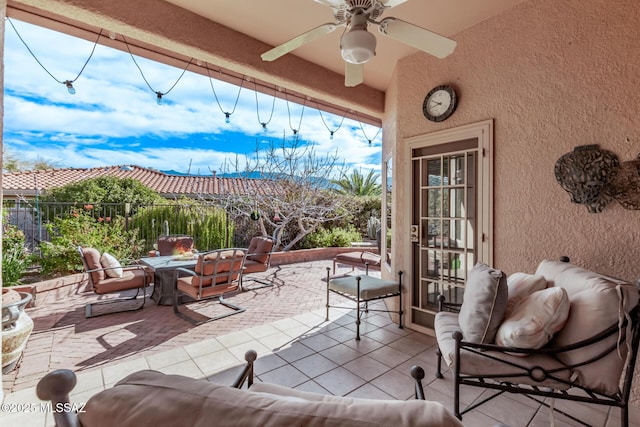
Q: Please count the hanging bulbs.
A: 7